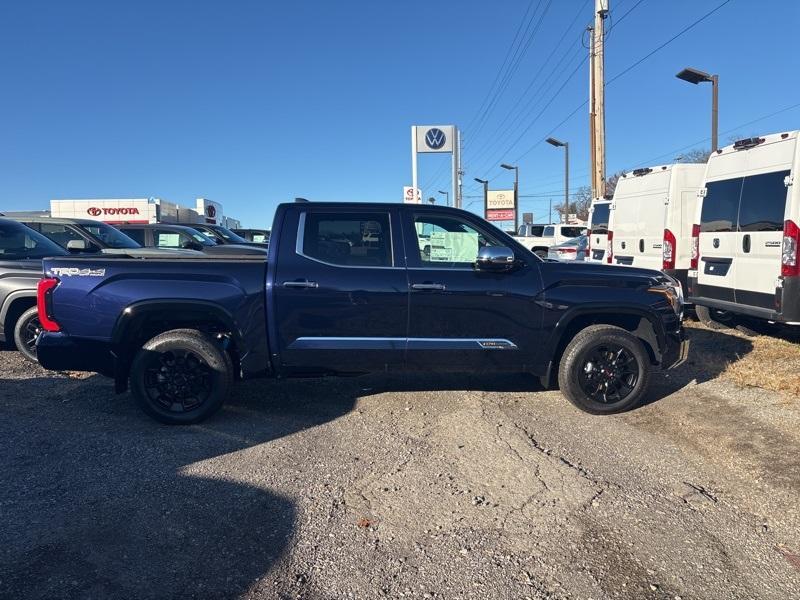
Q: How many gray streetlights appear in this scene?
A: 5